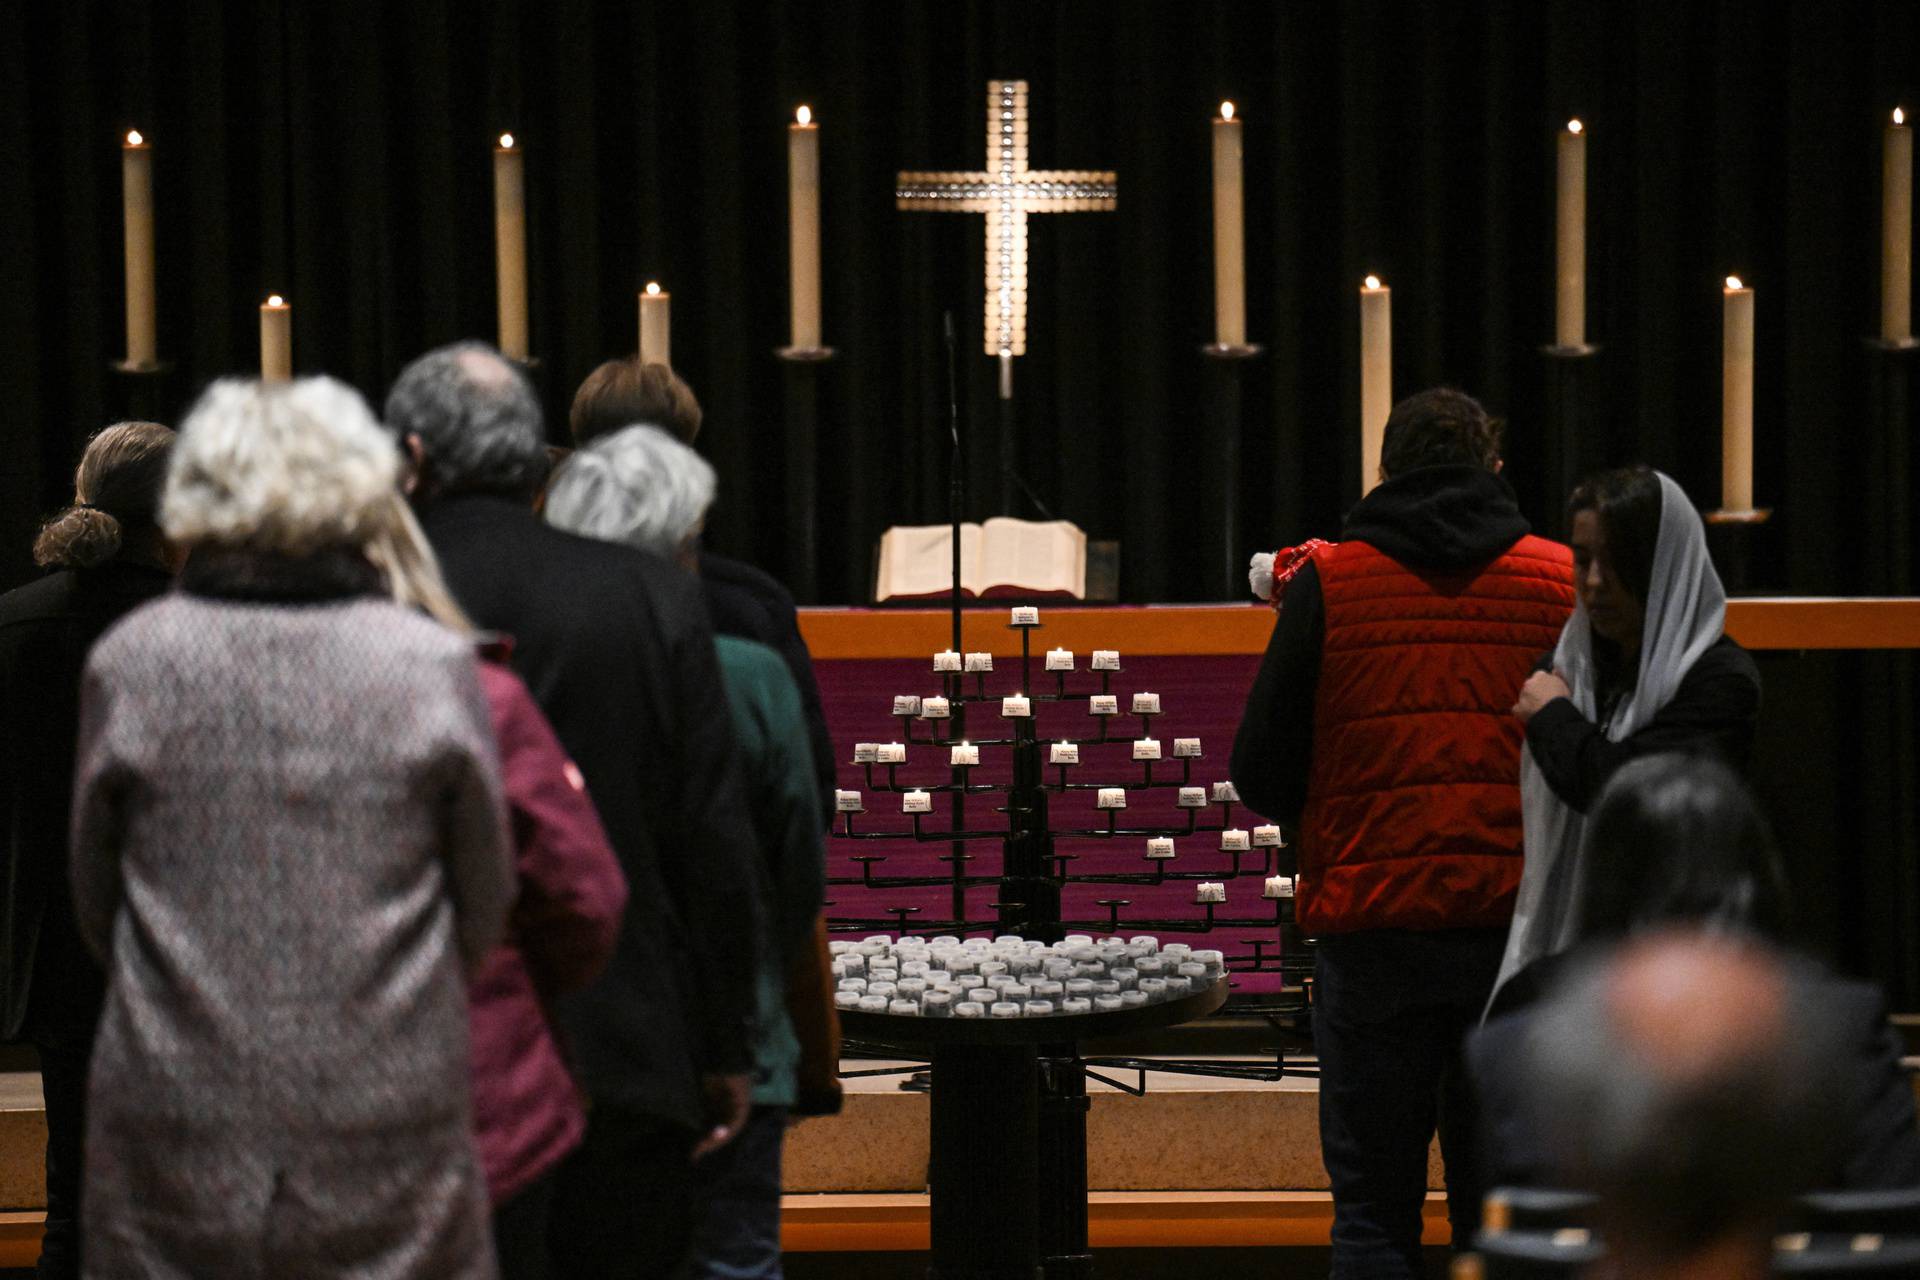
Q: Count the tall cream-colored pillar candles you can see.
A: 10